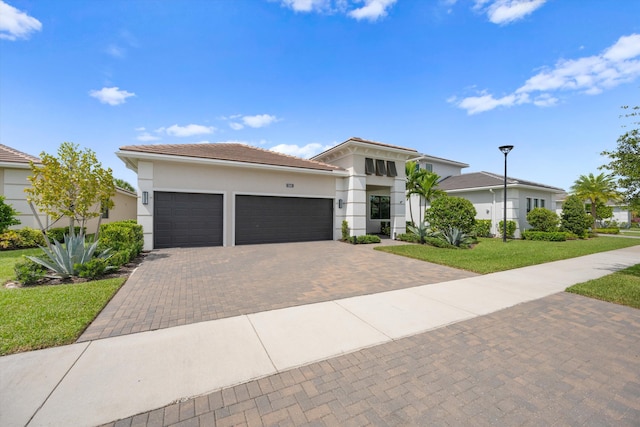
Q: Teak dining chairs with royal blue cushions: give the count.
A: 0